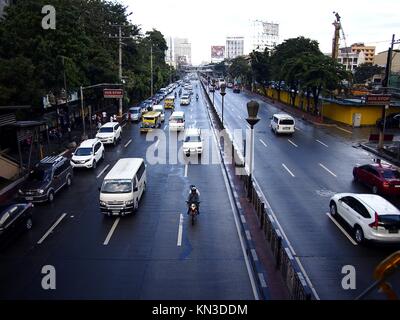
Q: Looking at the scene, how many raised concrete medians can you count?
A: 1